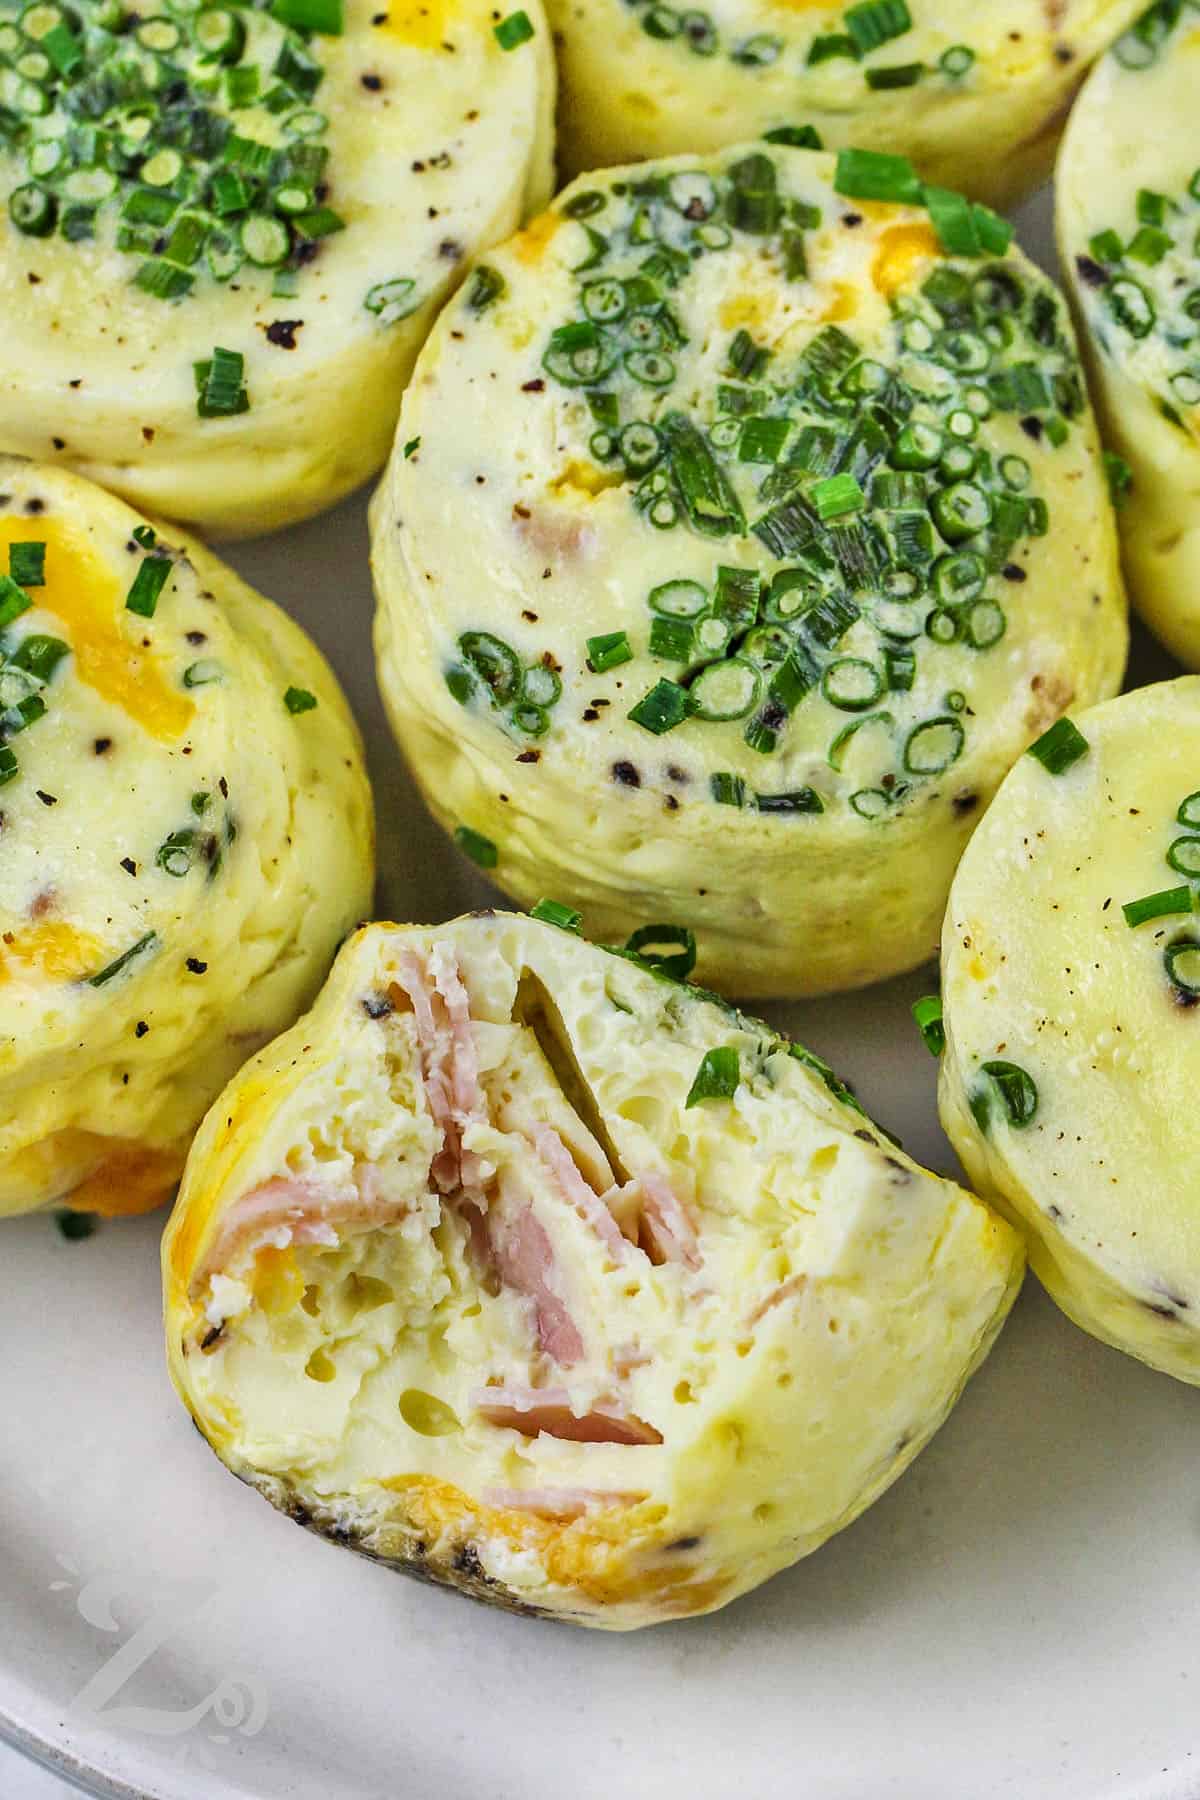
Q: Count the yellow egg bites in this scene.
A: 7